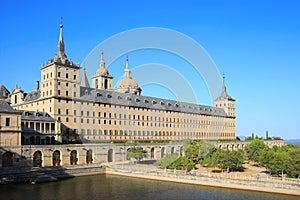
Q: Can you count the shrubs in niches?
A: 4